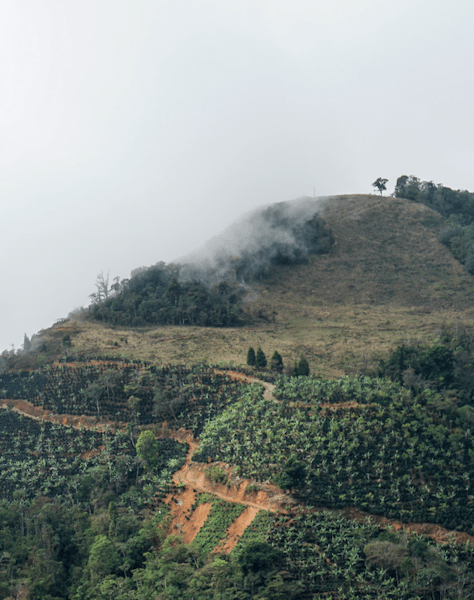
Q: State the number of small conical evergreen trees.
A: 4